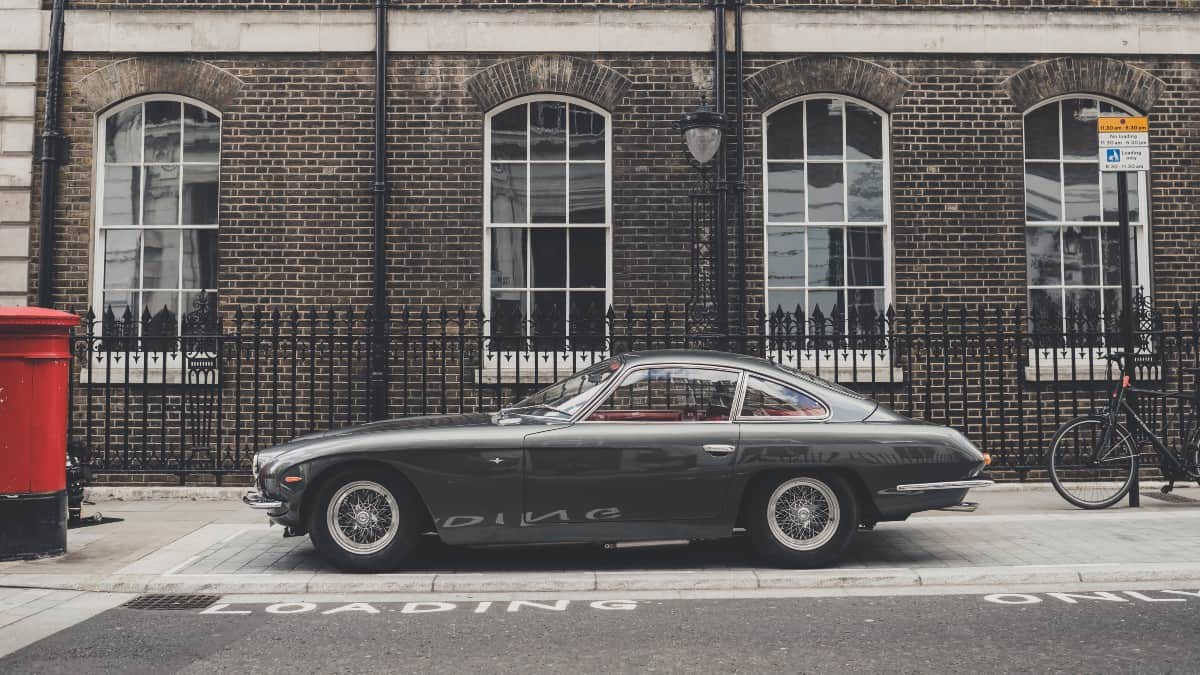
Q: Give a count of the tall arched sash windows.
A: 4